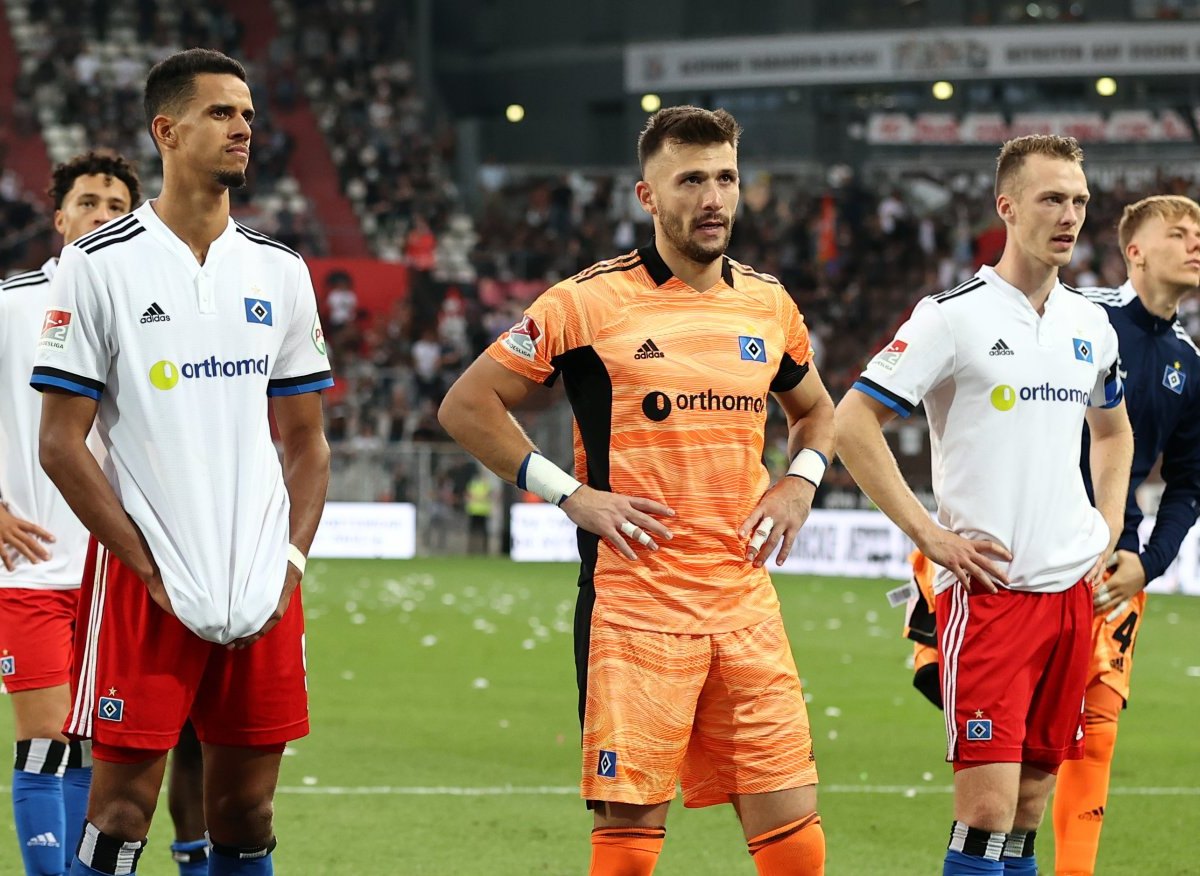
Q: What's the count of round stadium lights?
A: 4